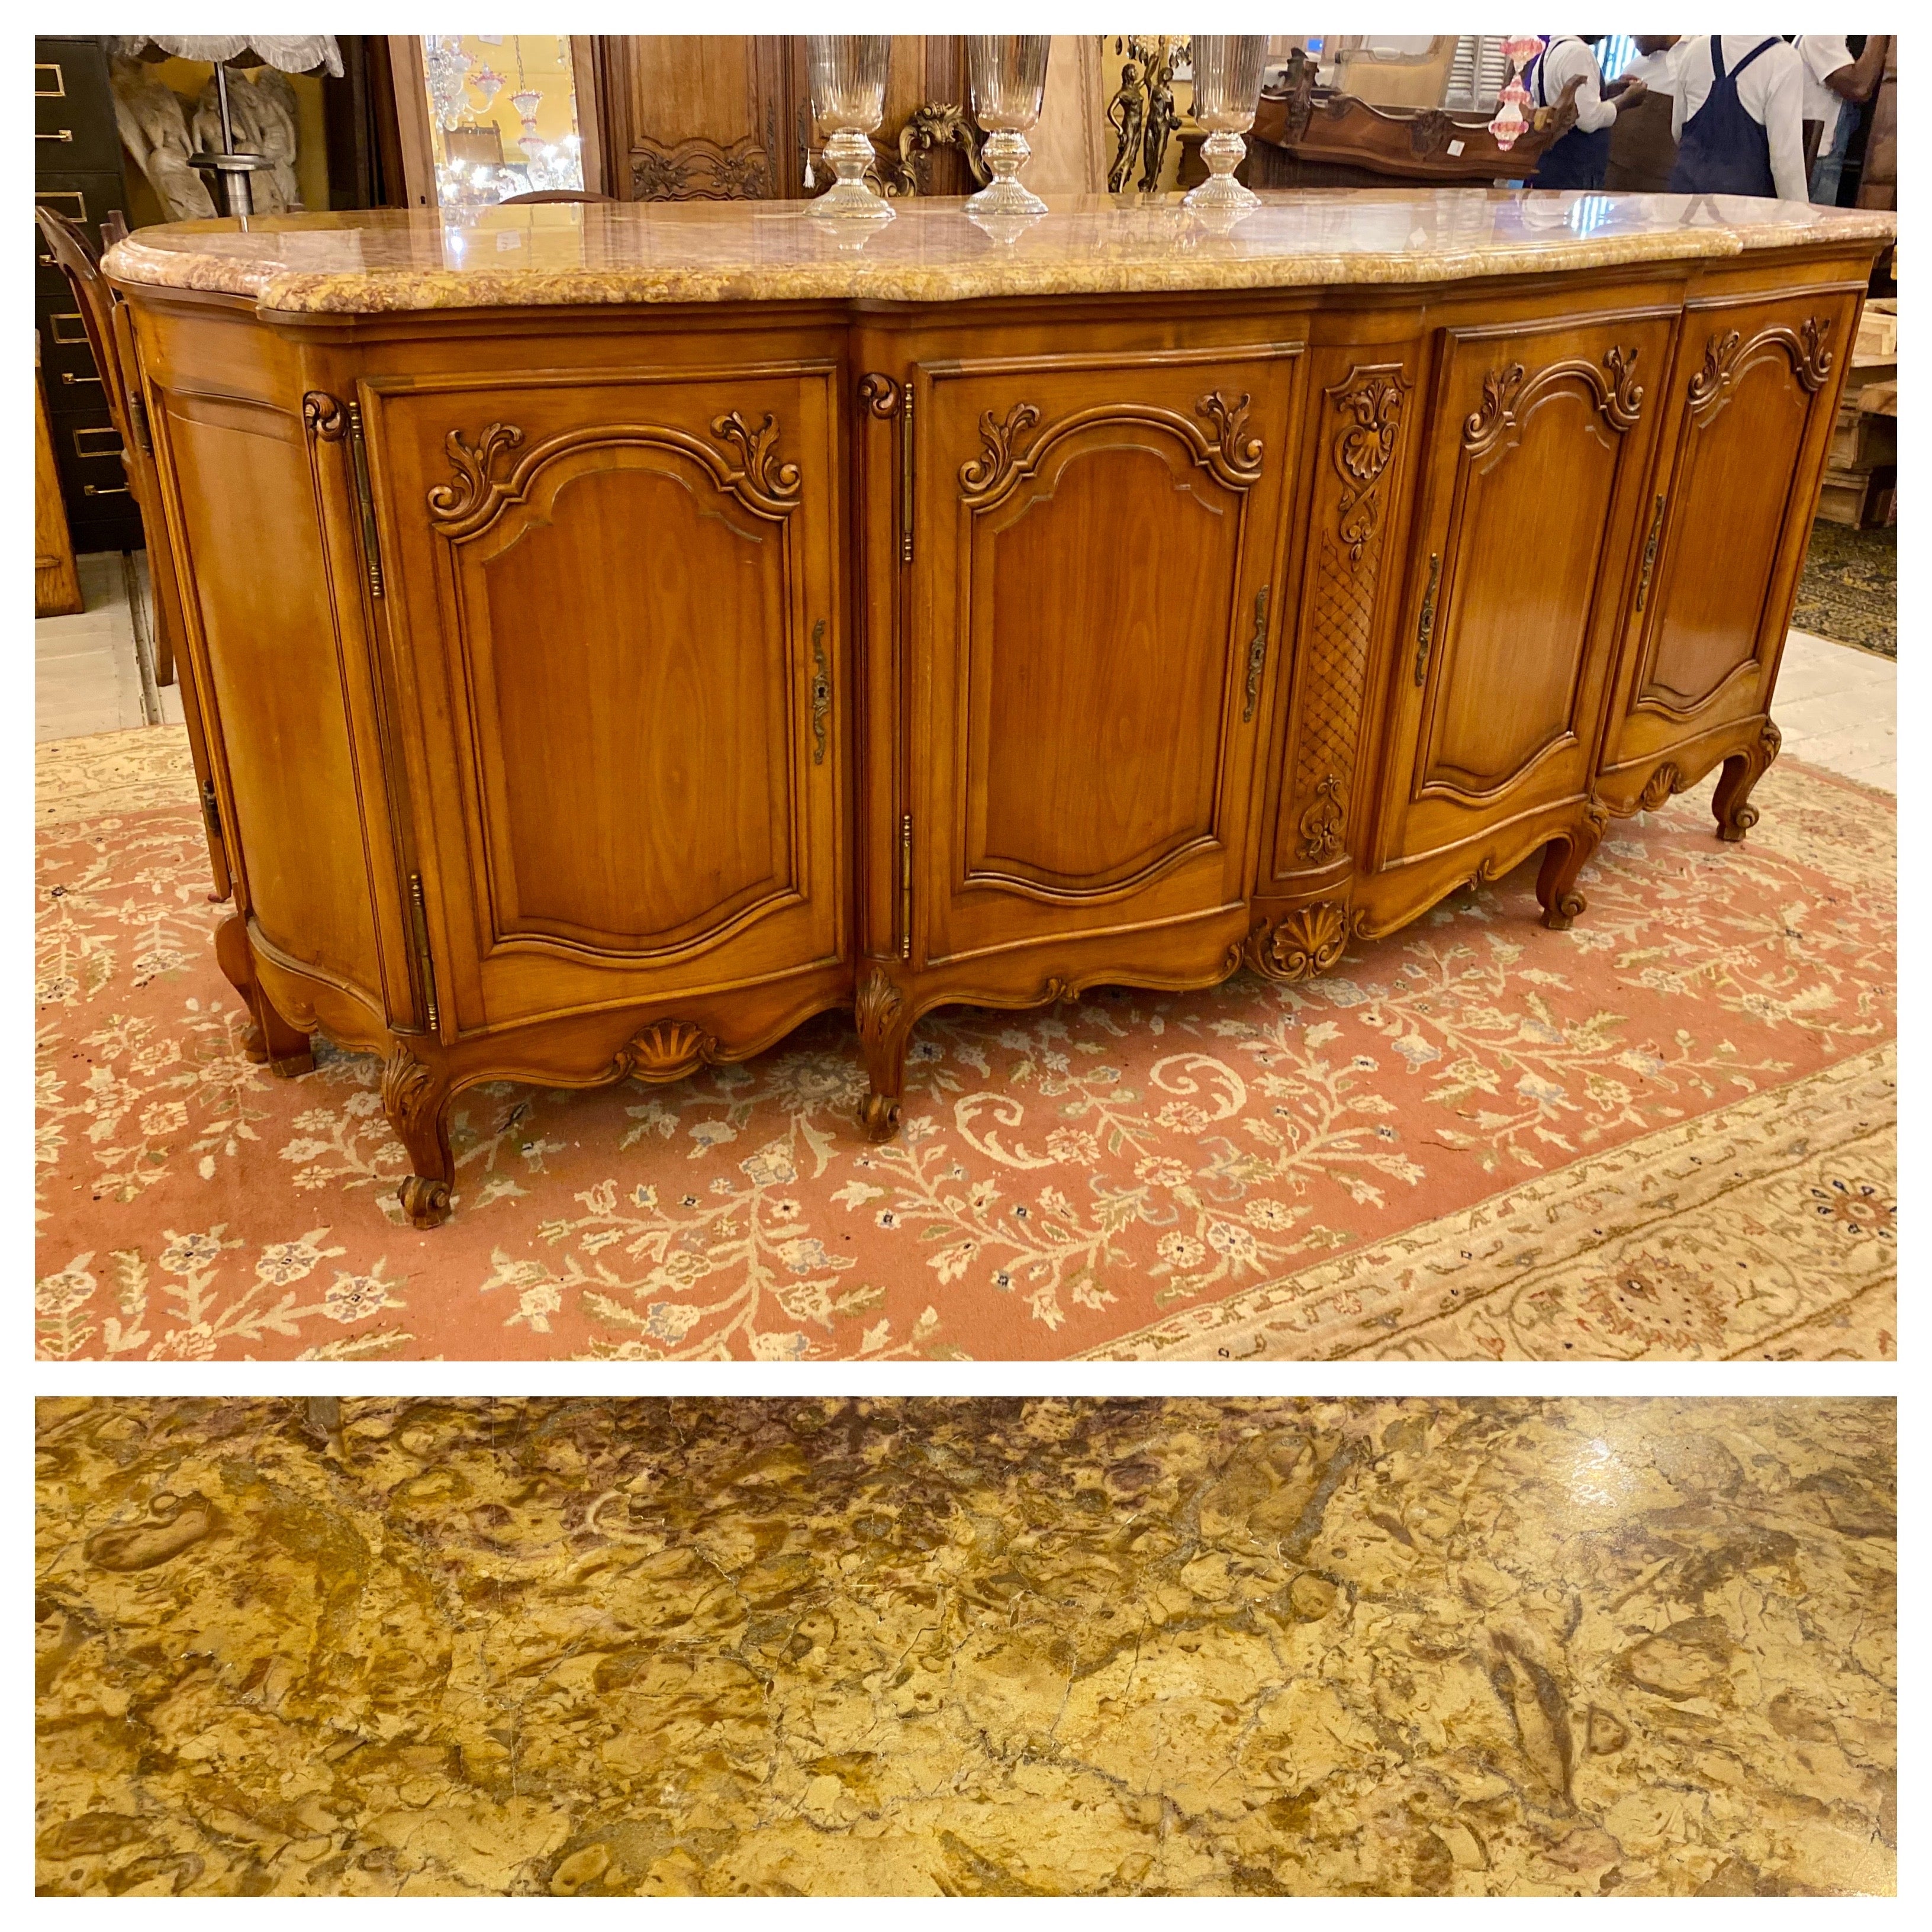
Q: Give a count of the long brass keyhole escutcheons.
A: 4